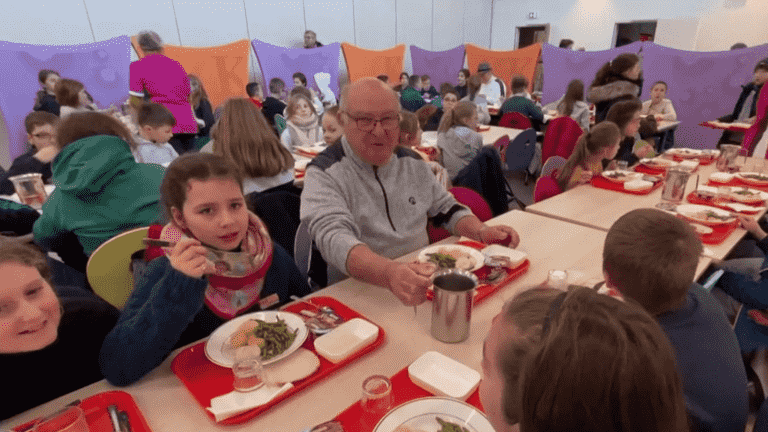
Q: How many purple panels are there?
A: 5